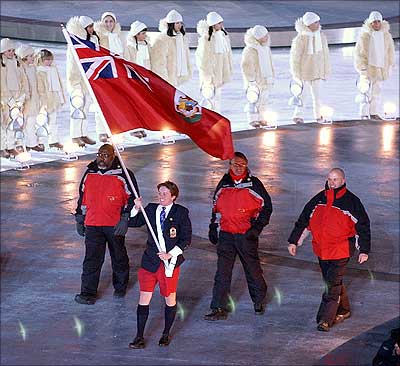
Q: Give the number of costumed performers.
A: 11